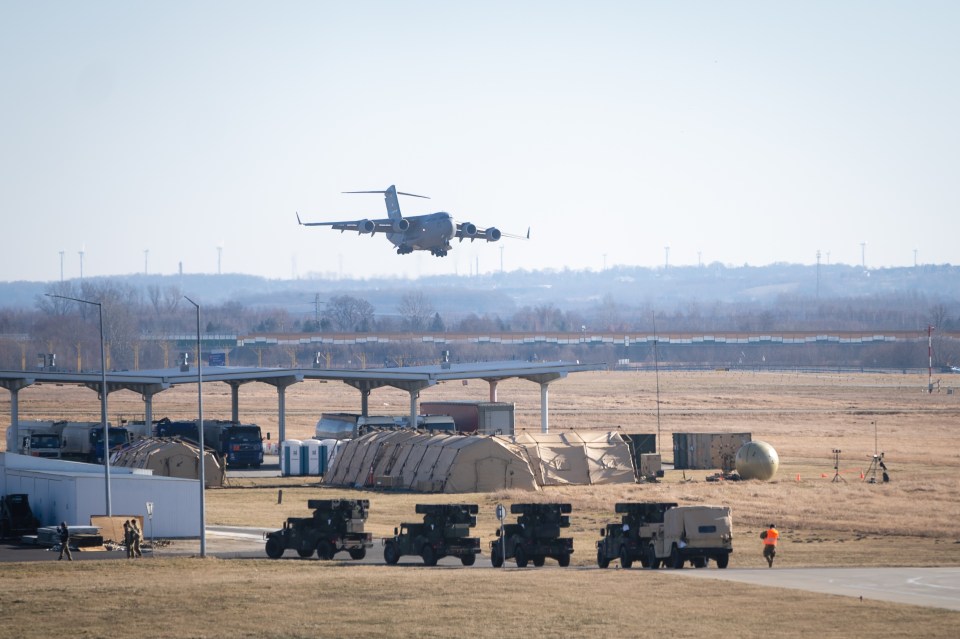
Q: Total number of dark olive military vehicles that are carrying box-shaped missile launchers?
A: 4